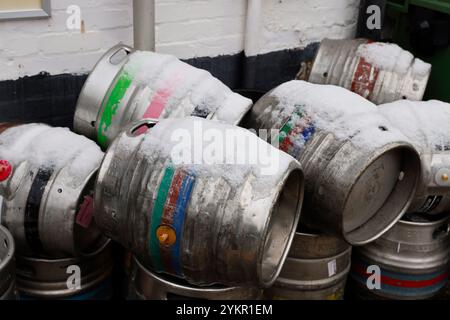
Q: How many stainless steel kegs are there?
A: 11